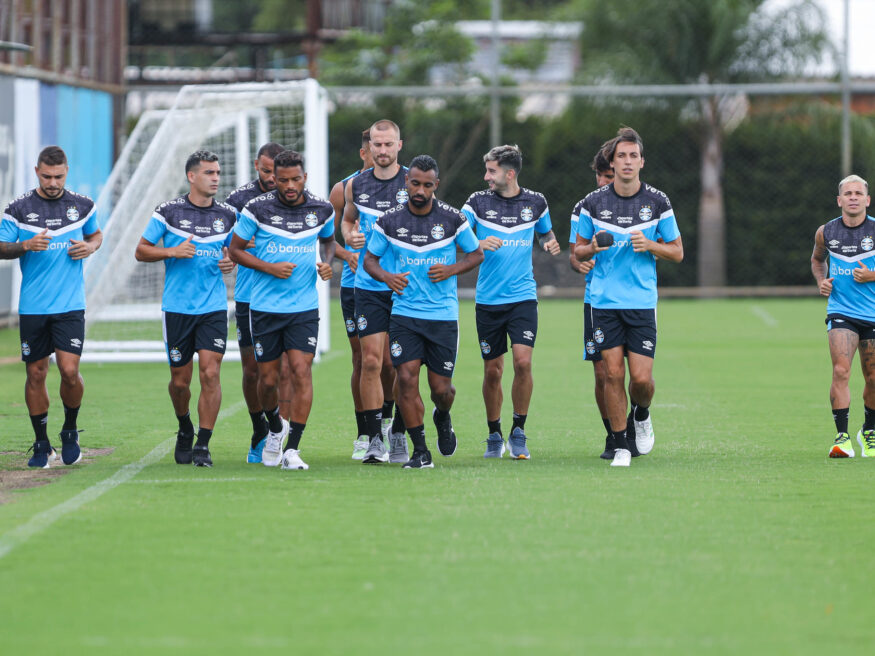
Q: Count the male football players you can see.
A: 11